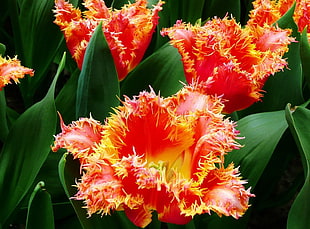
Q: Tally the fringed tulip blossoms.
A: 5